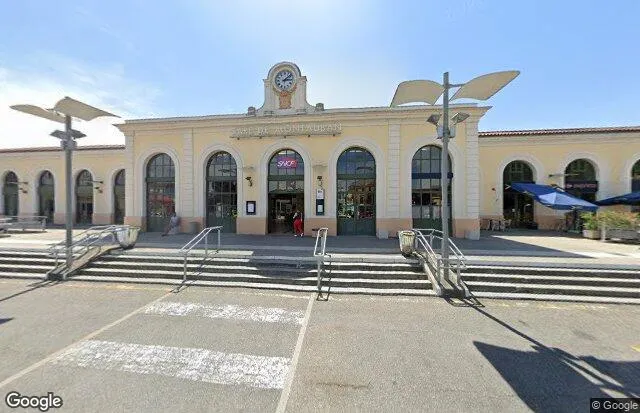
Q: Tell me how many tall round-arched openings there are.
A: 12